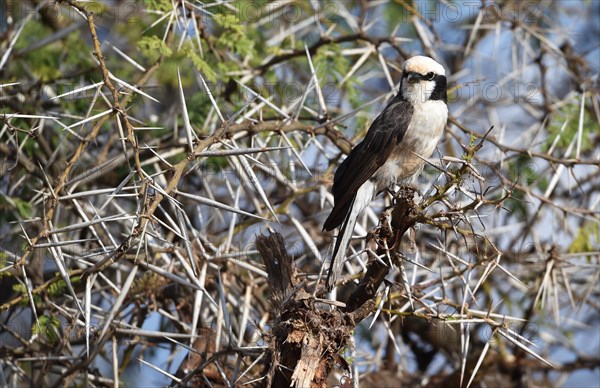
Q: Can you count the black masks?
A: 1